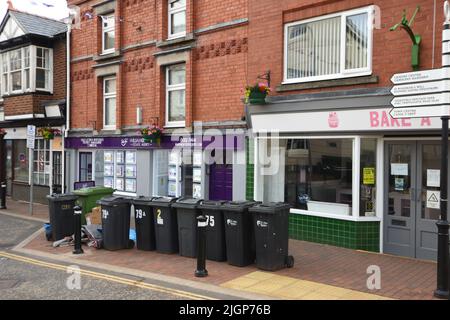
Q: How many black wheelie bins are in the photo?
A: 8